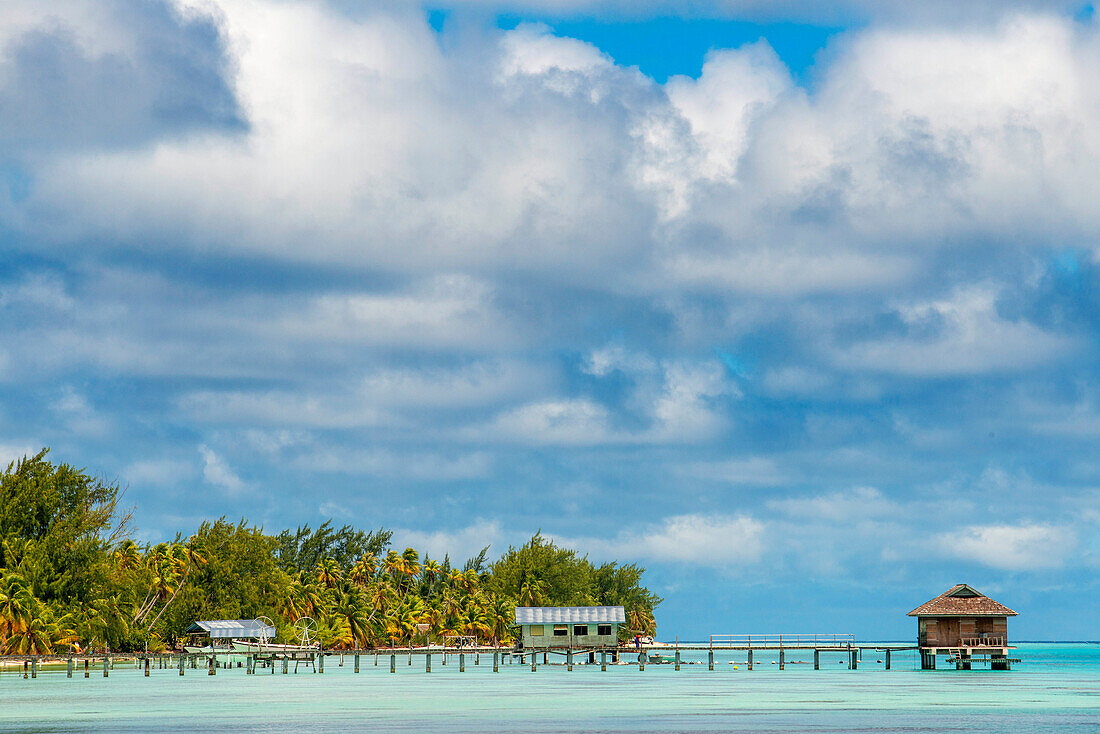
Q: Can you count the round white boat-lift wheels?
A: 2